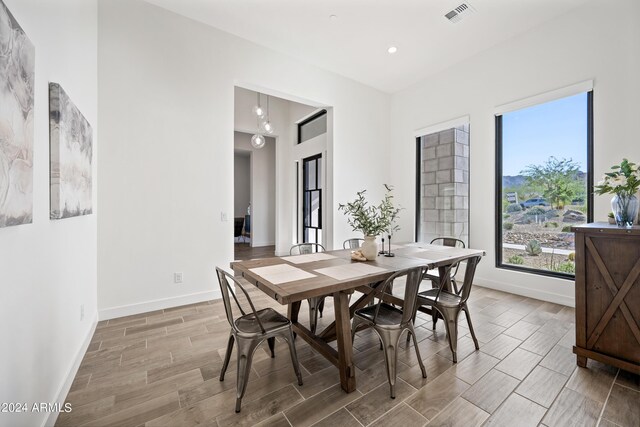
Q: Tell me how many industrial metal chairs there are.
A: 6